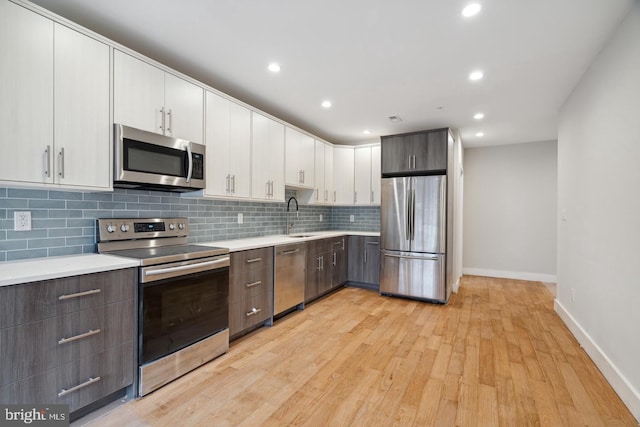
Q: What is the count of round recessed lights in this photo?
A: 7